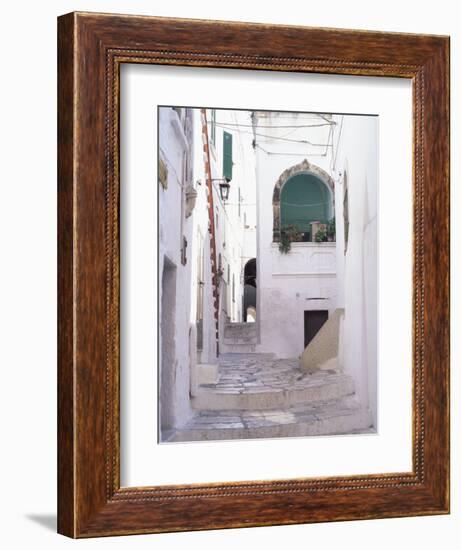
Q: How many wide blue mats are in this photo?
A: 0